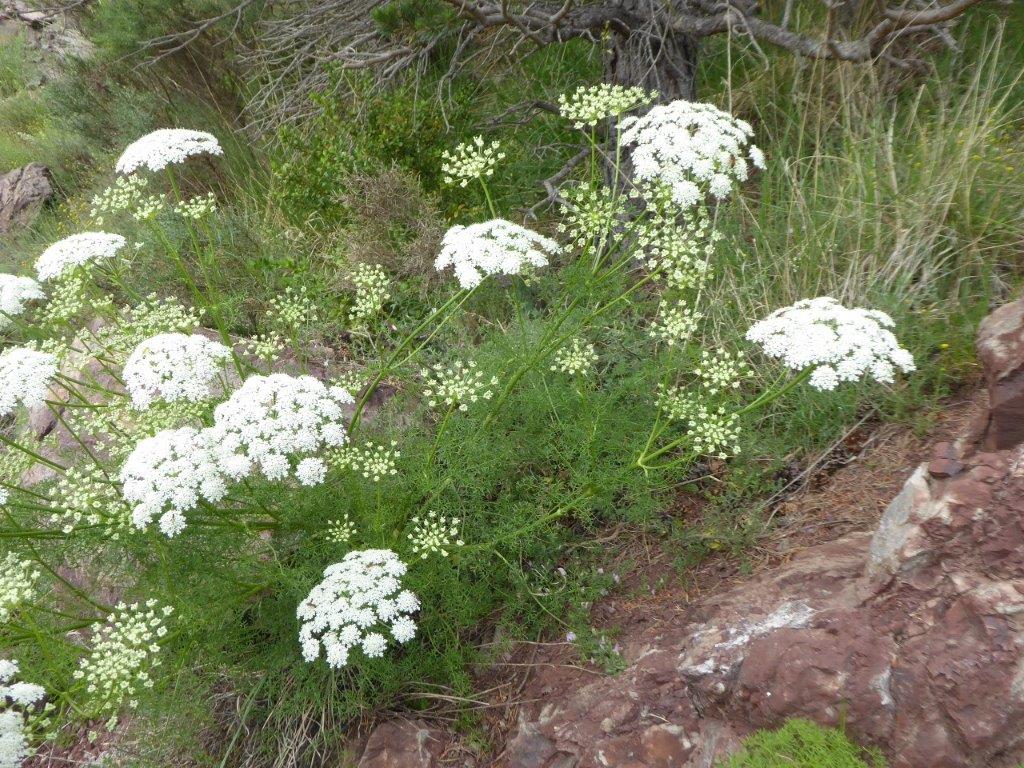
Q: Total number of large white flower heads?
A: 12